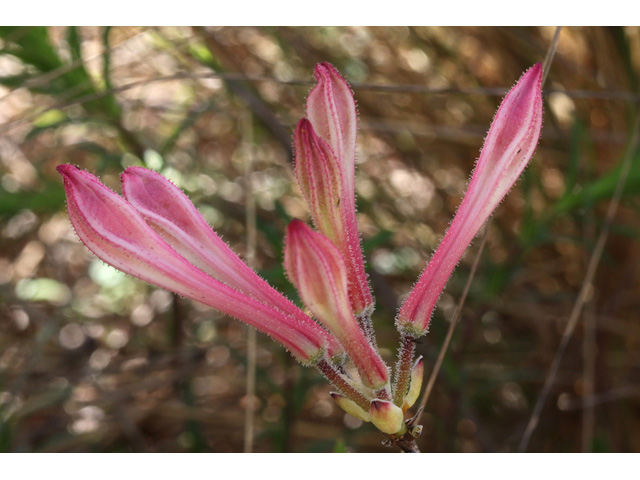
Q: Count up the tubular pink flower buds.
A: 6